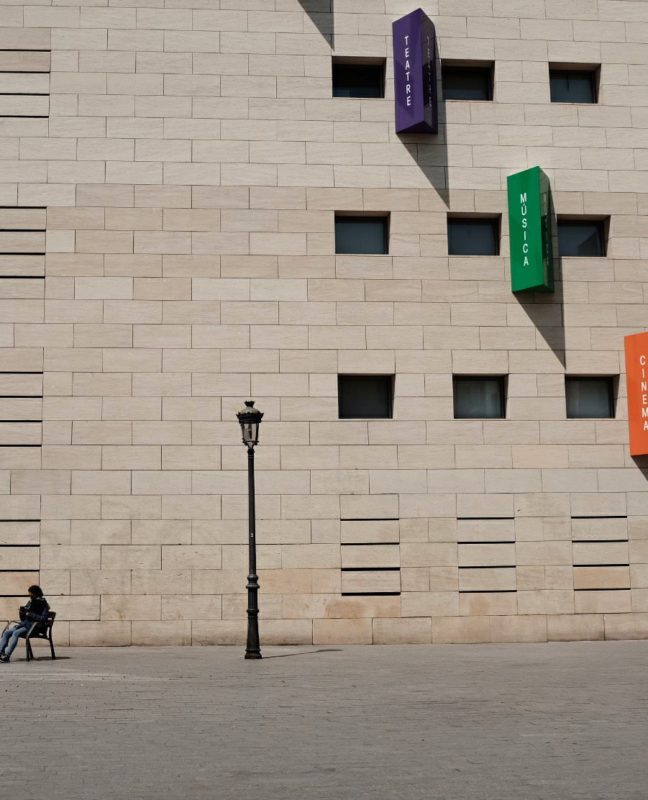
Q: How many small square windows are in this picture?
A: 9